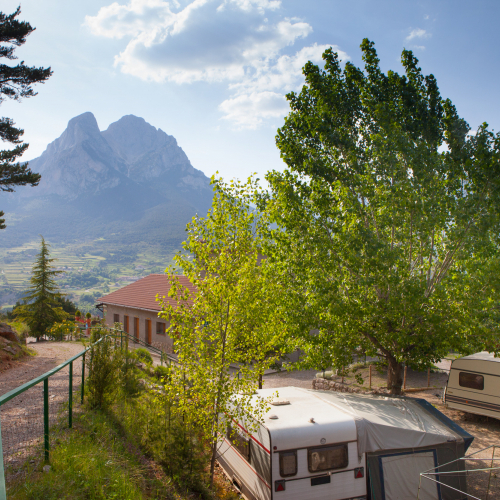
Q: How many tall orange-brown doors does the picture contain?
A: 3